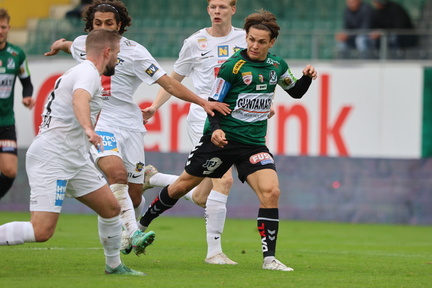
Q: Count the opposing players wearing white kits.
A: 3